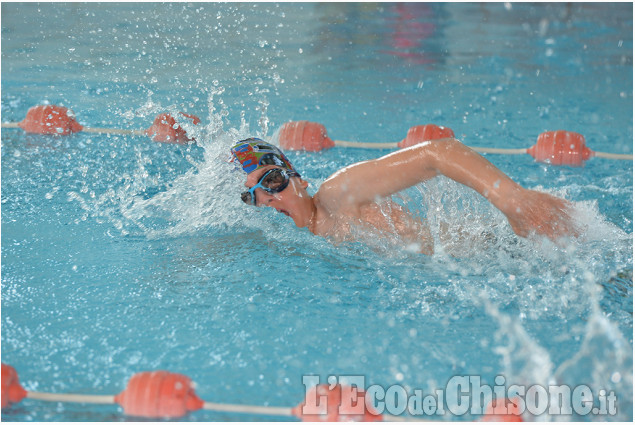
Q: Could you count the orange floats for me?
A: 9